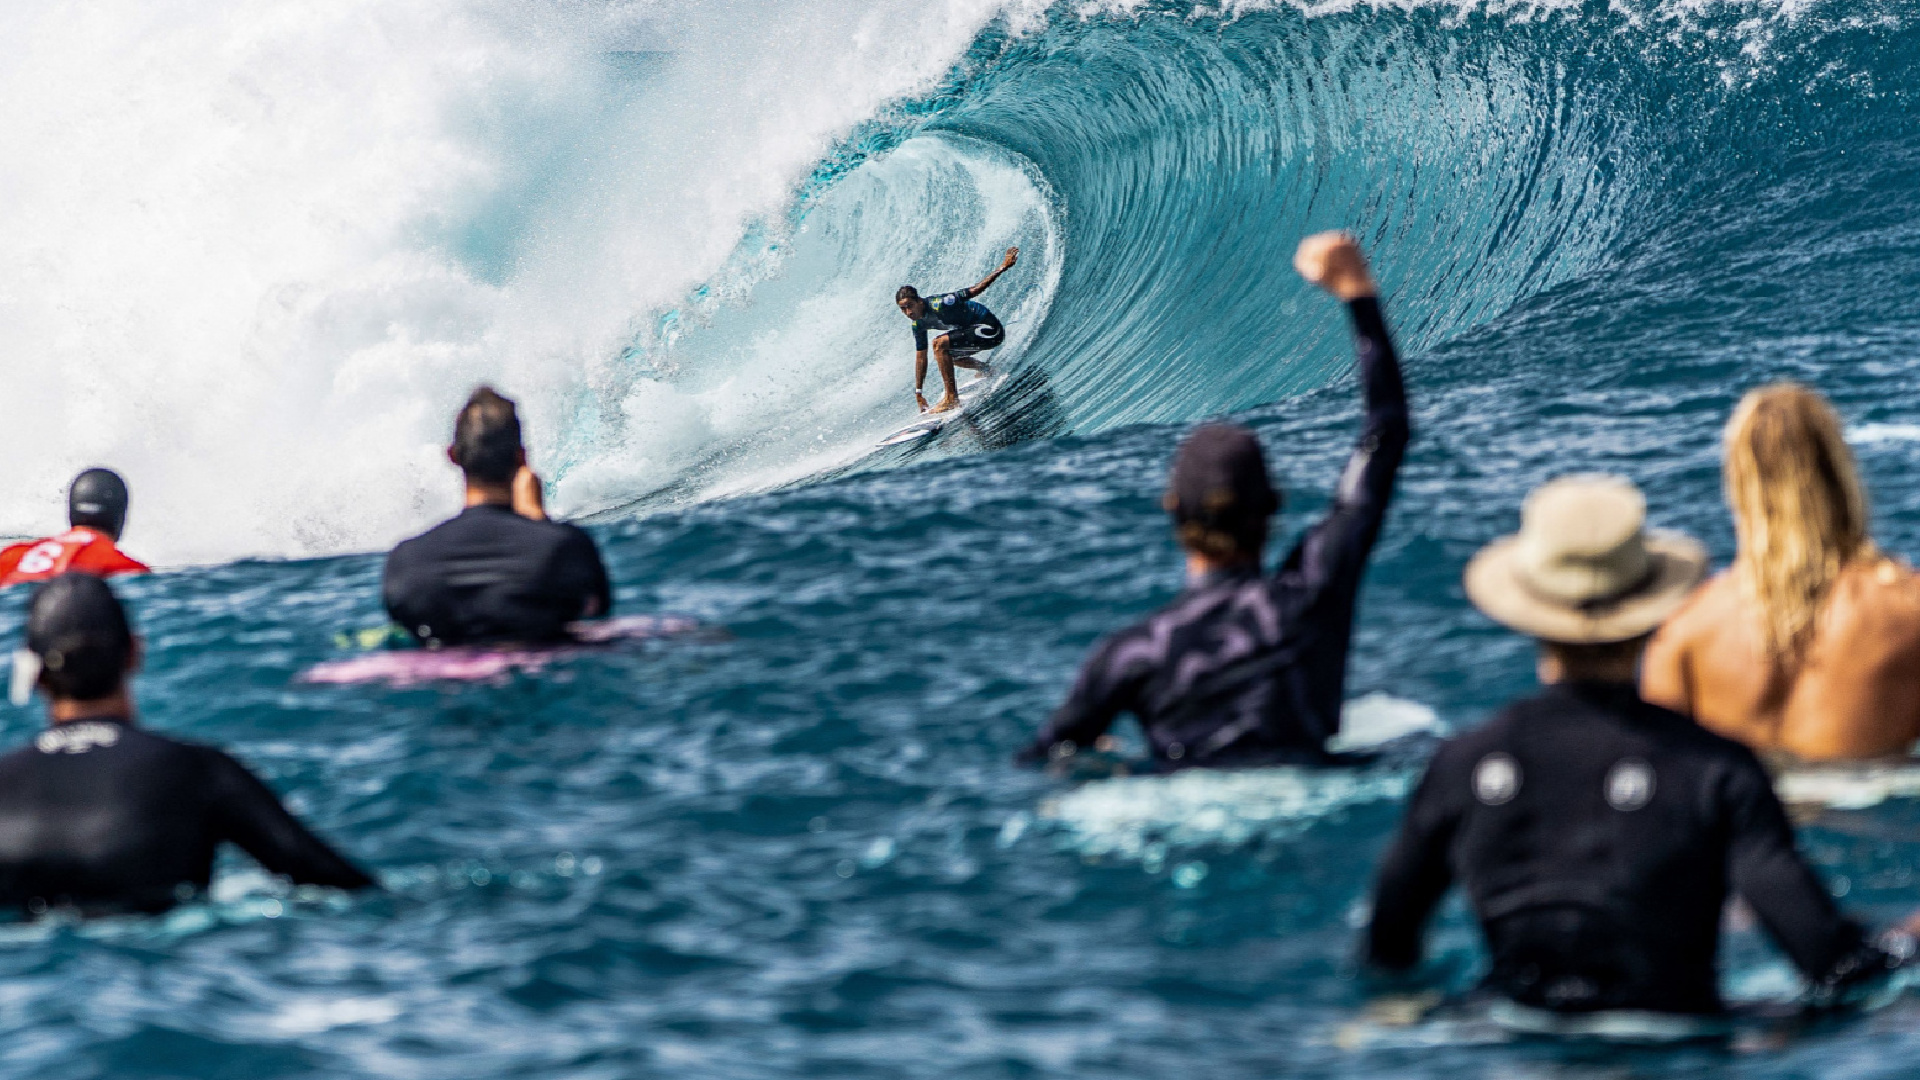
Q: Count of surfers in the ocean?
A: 7